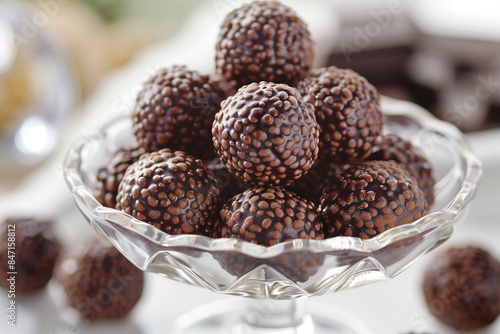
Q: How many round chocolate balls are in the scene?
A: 12